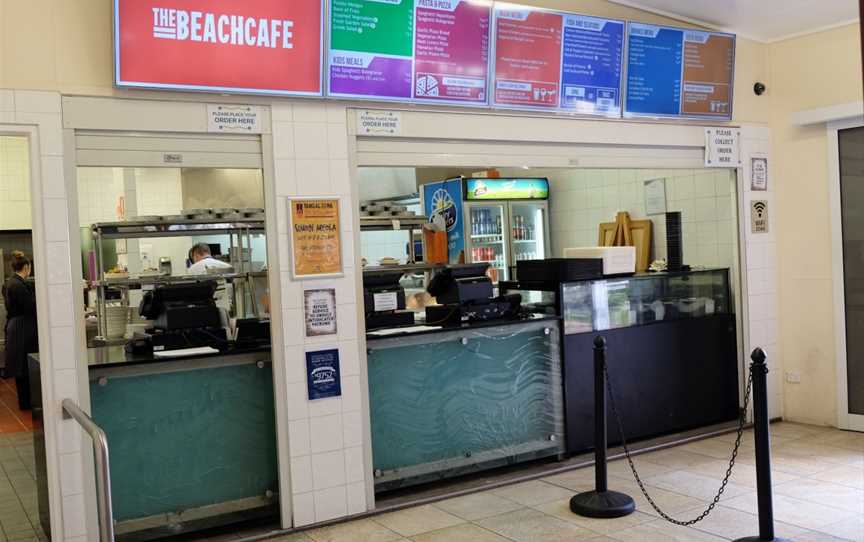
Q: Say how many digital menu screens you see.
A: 4